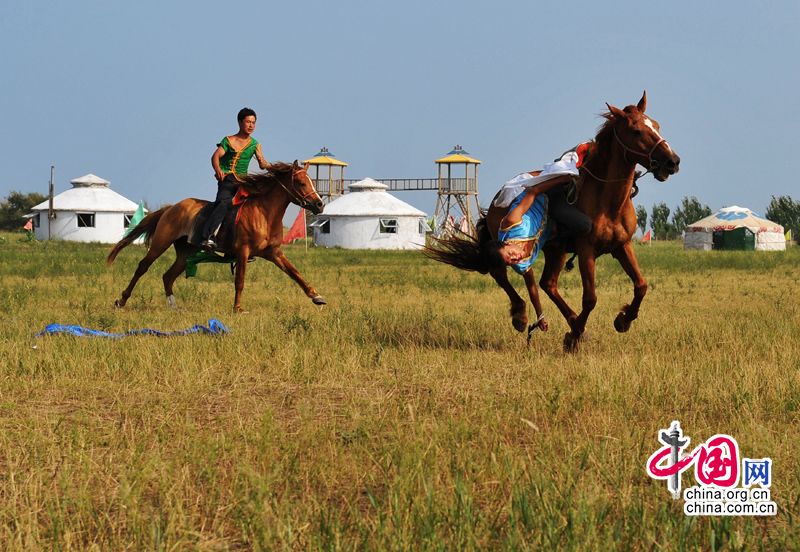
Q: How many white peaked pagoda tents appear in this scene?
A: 2